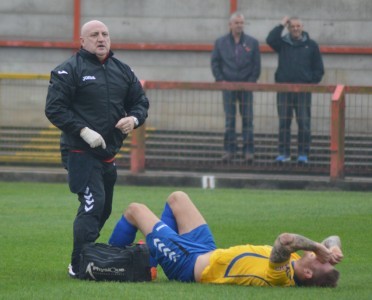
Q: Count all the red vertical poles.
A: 4